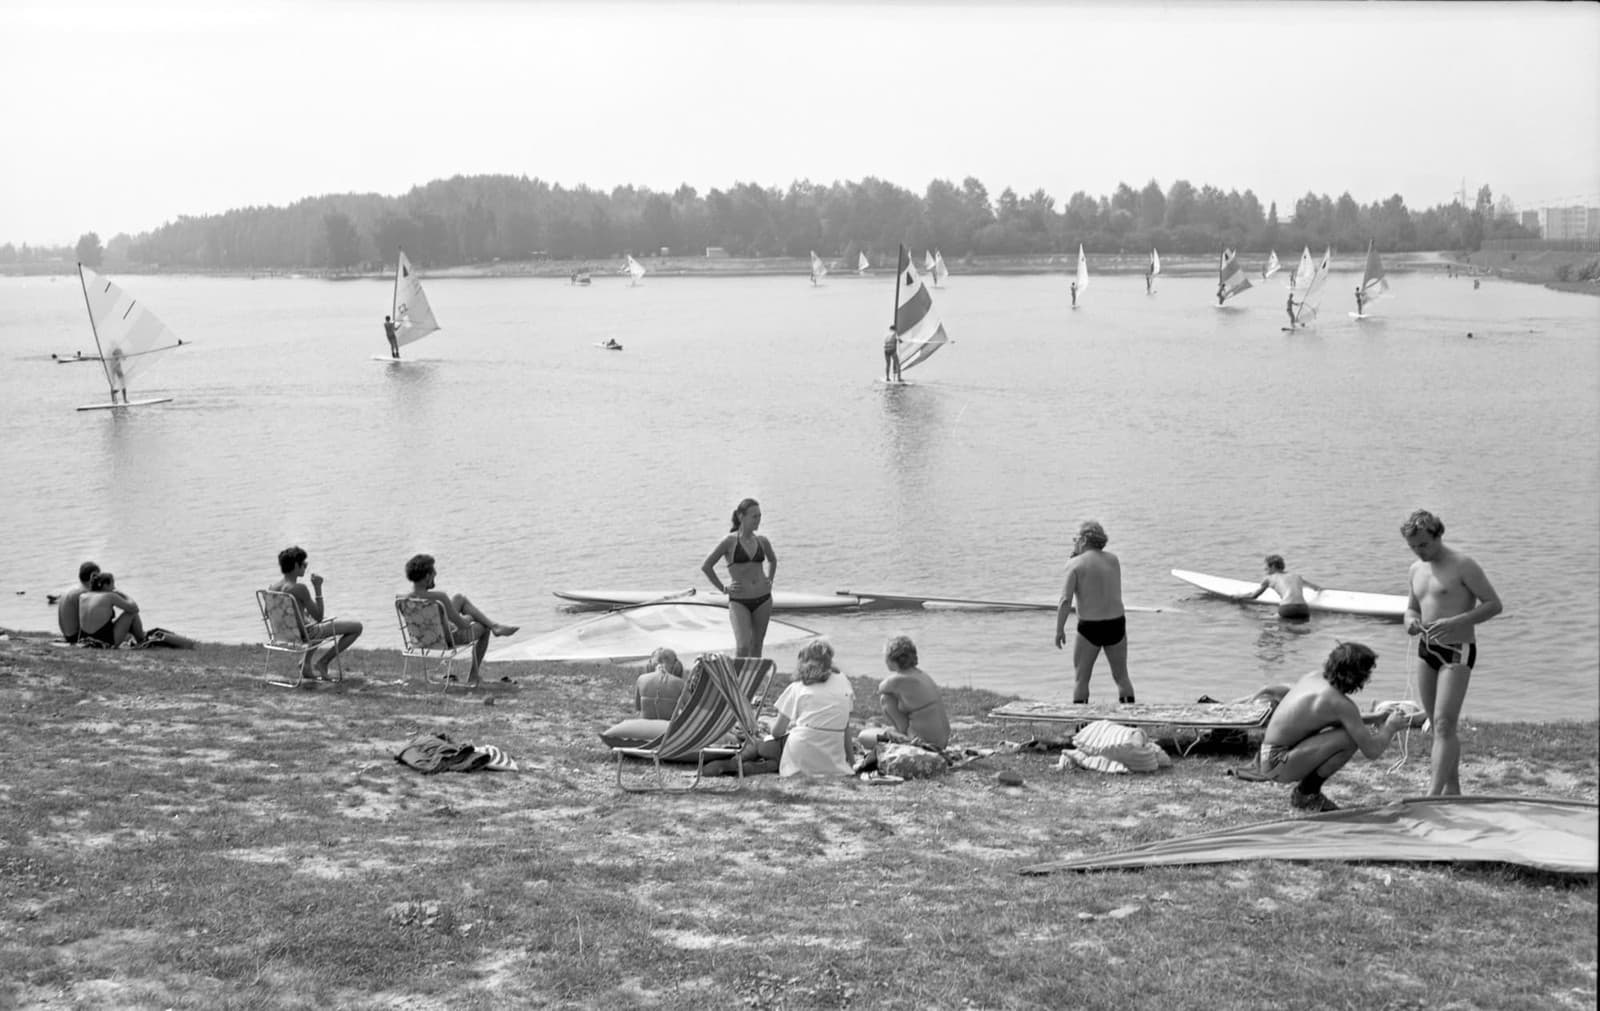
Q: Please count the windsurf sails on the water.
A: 15